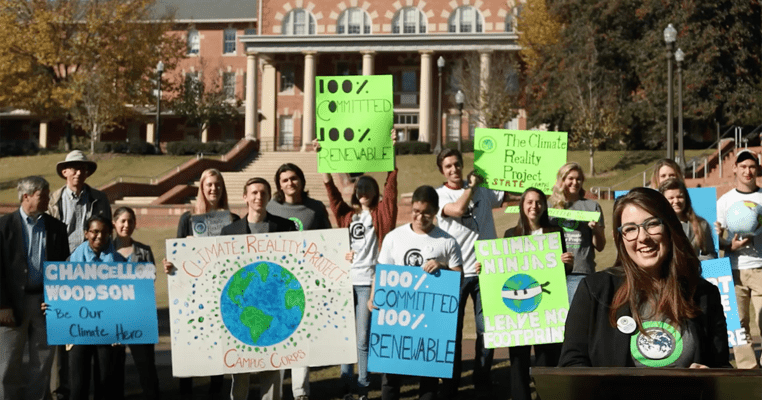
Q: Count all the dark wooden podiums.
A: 1